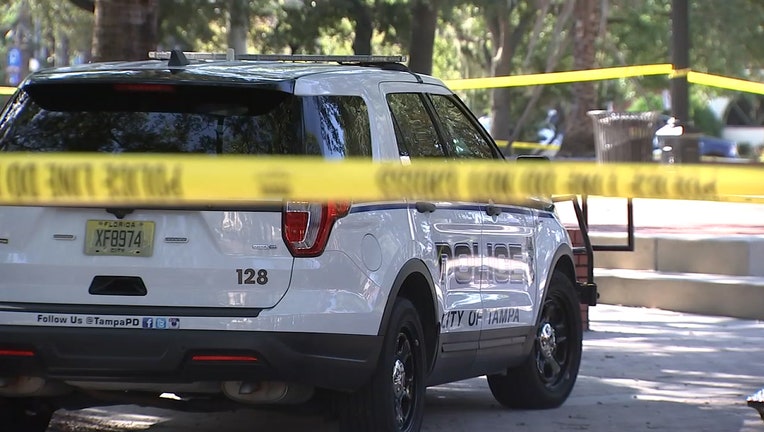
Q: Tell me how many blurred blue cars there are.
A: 1